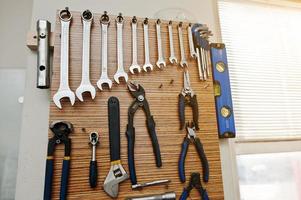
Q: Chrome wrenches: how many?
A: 10